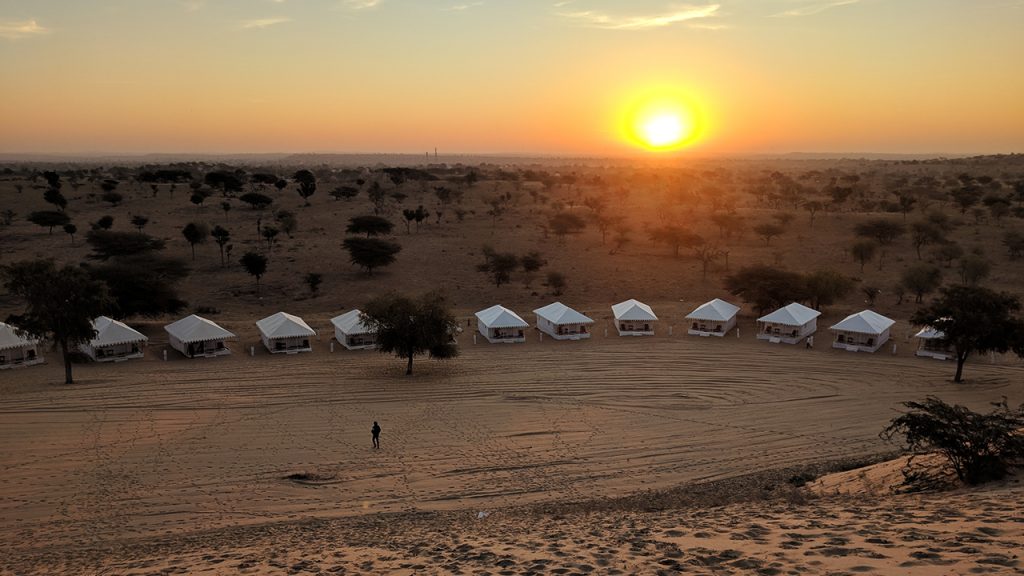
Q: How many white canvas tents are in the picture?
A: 12